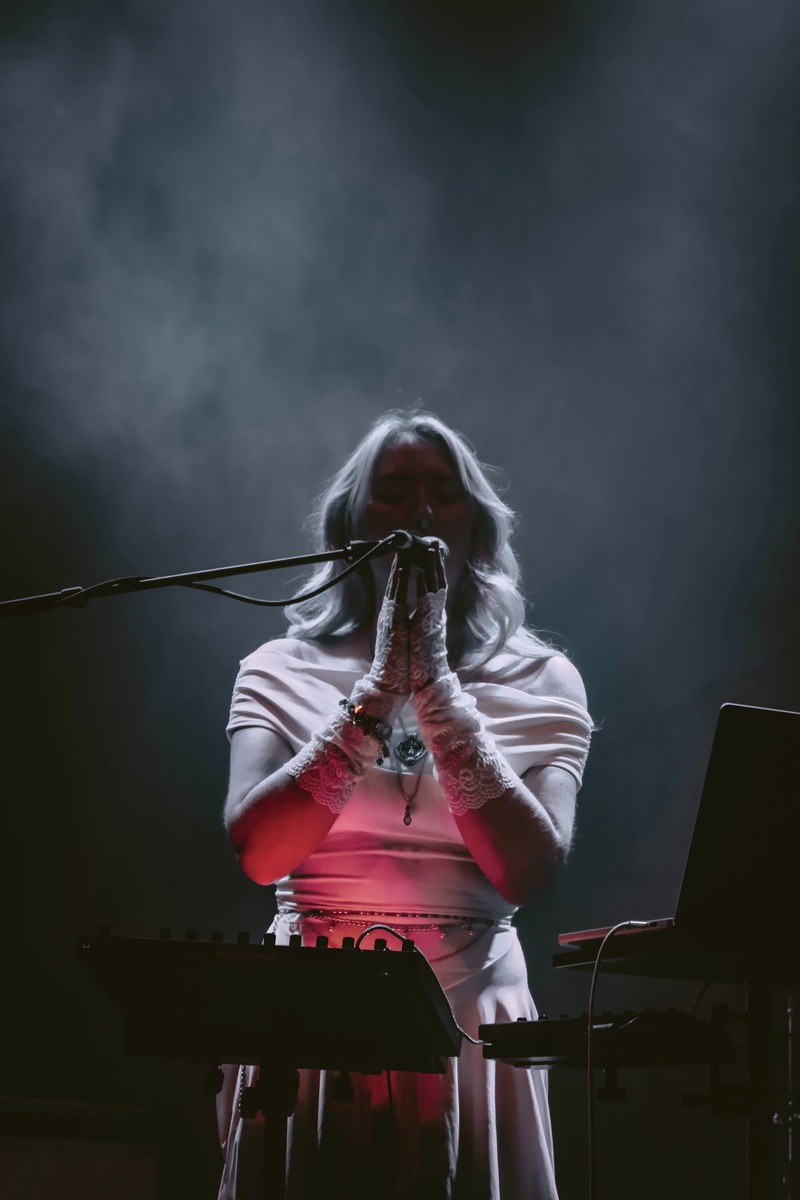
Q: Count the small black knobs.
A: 11